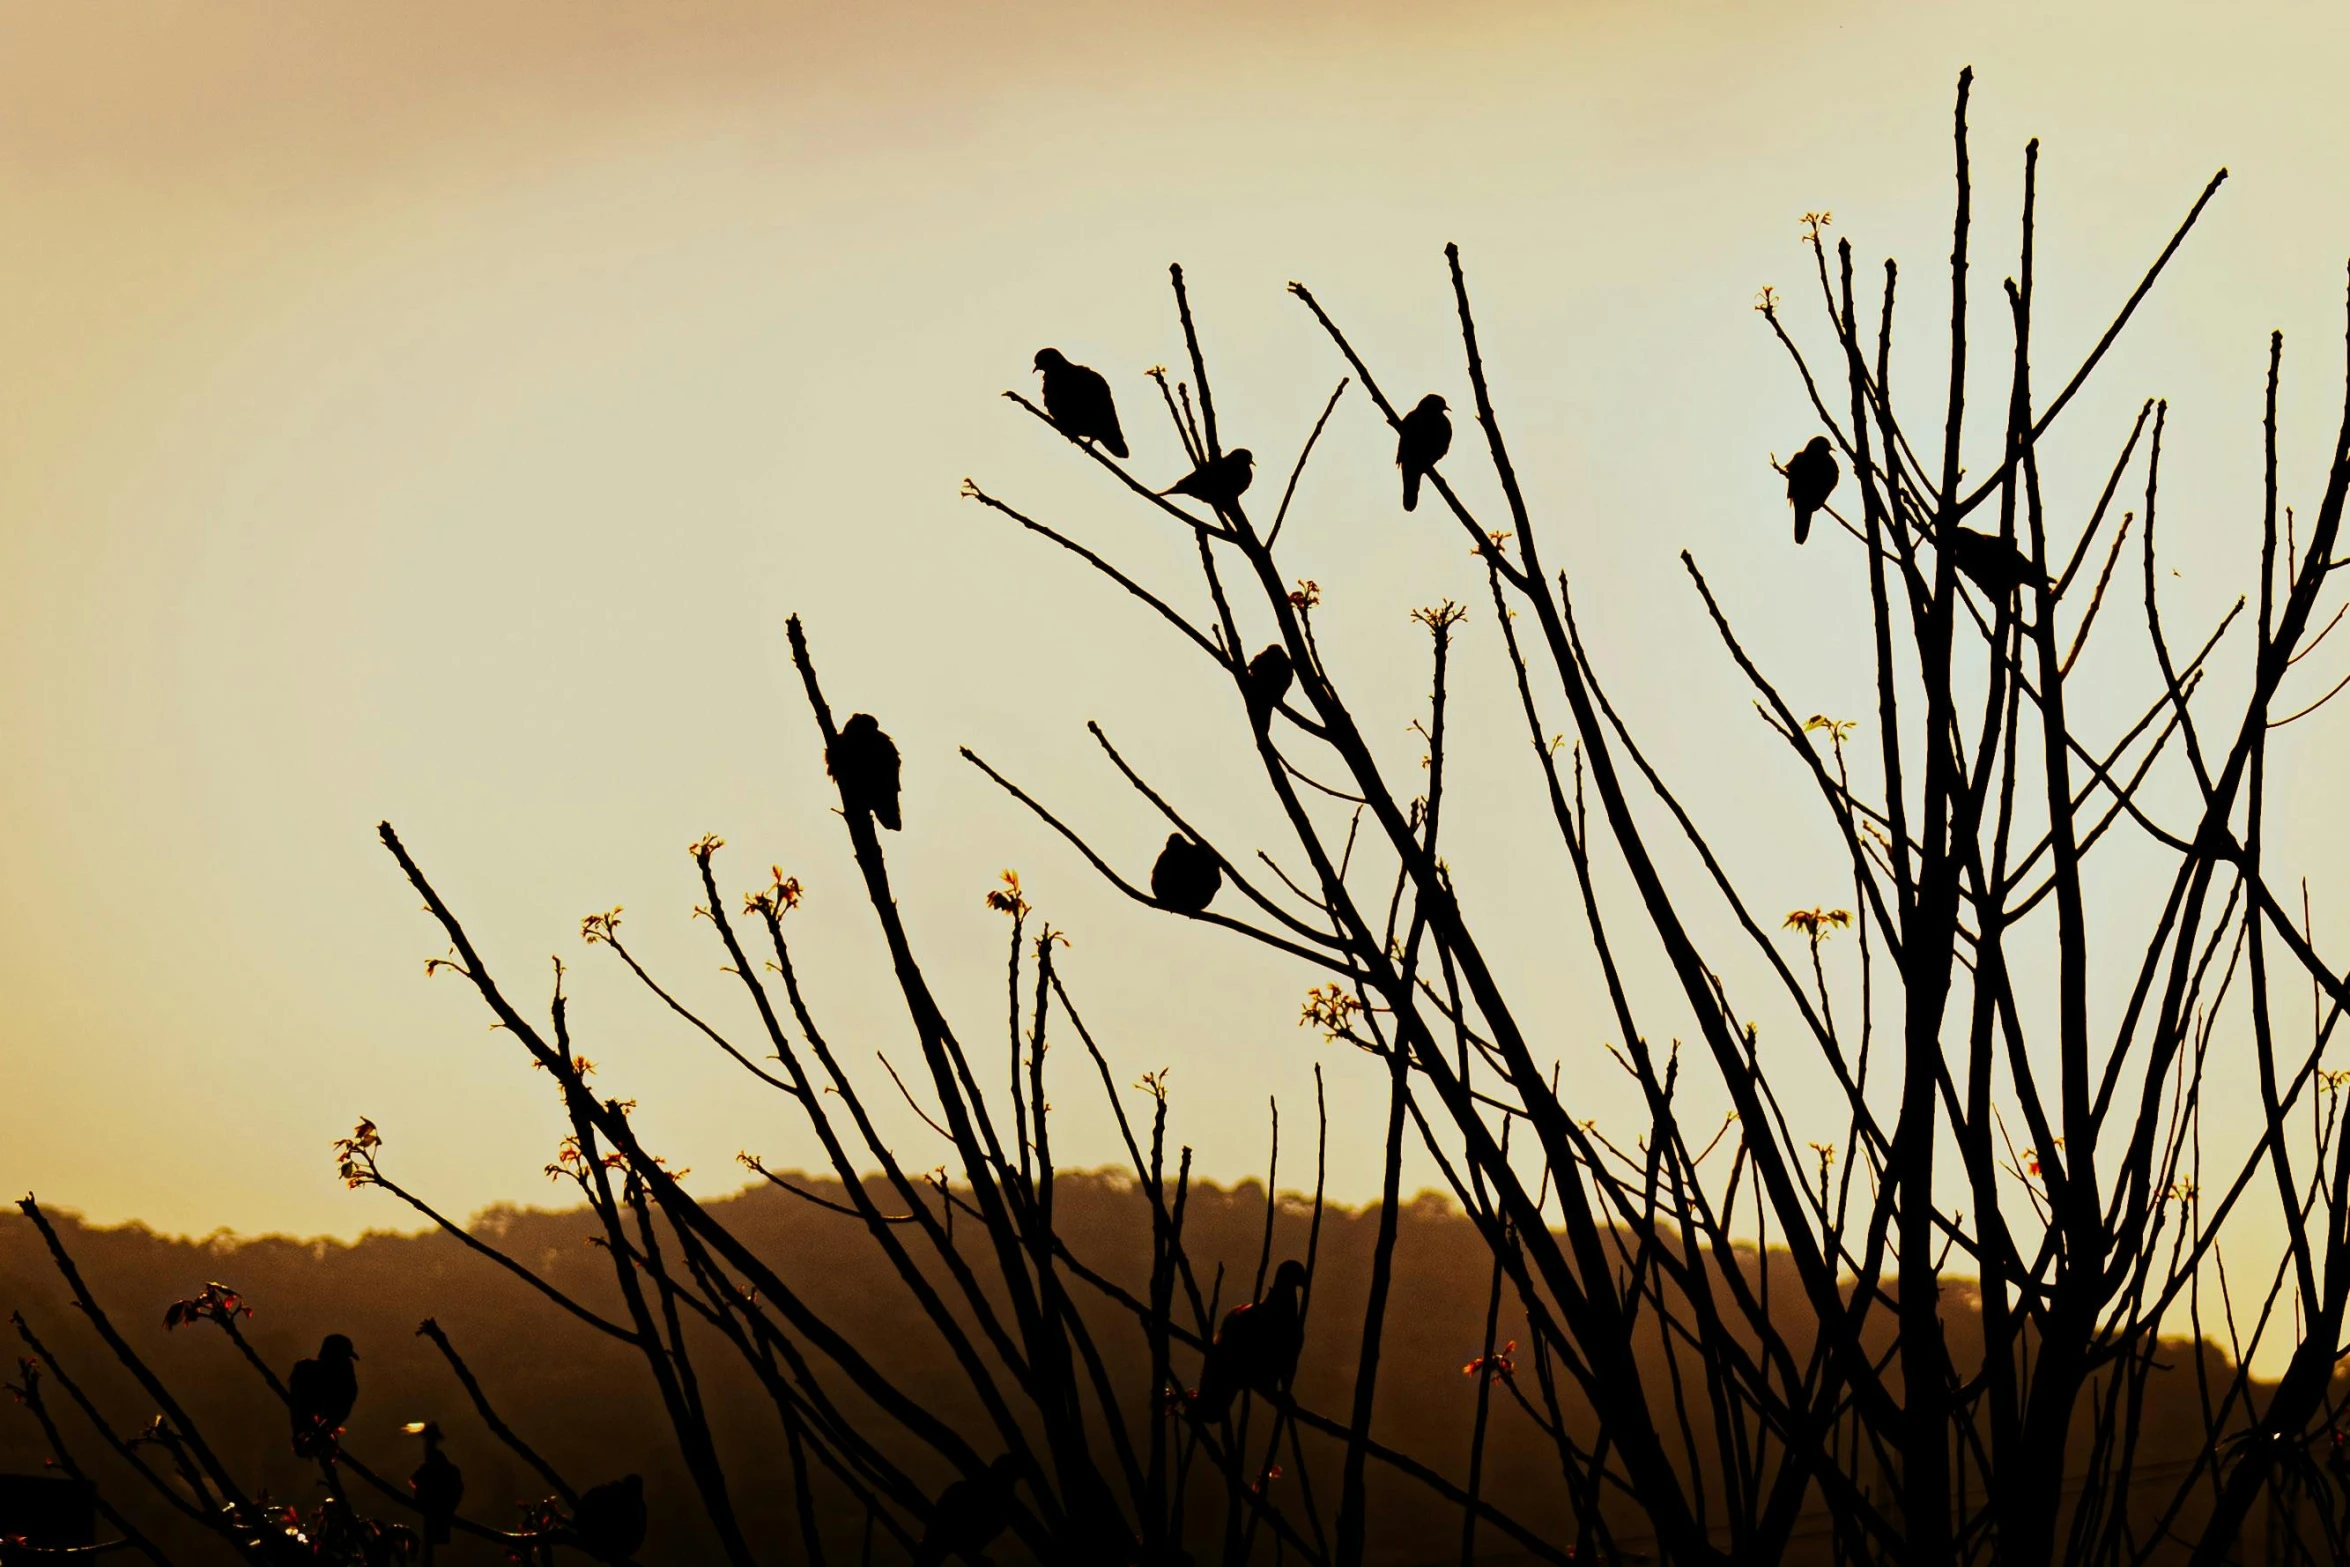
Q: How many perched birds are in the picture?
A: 13